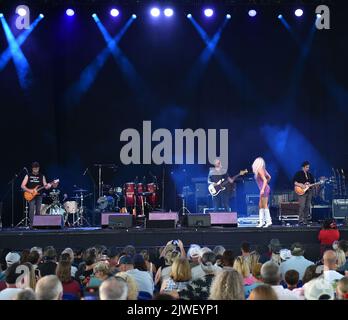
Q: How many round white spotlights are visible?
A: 8